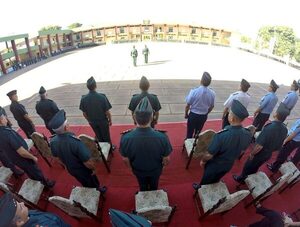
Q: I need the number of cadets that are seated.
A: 0